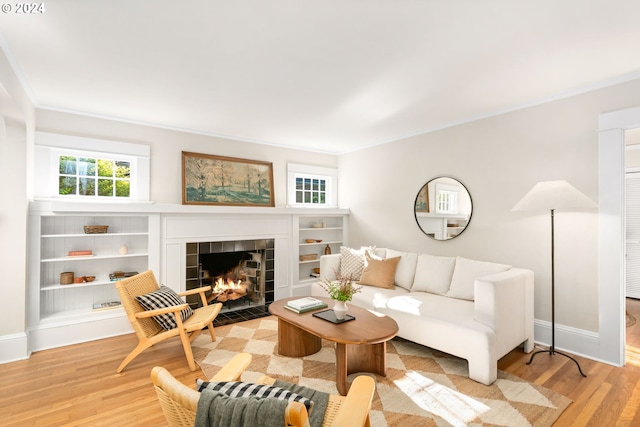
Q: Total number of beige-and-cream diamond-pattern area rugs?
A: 1